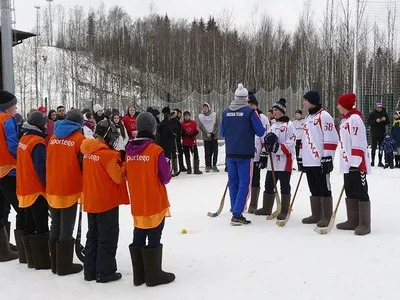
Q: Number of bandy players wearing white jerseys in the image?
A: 4